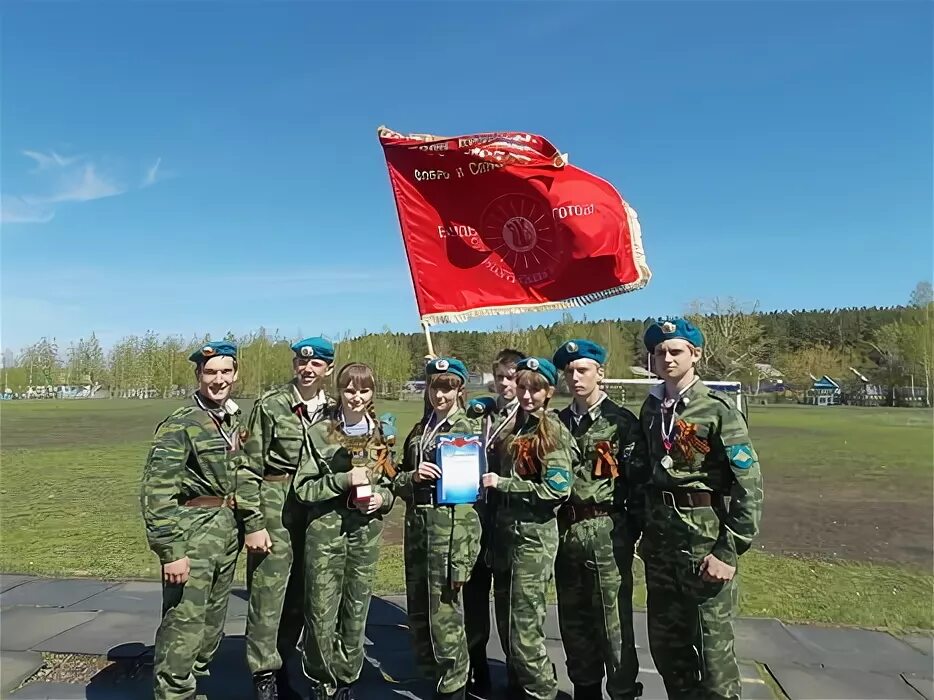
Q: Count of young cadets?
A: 8